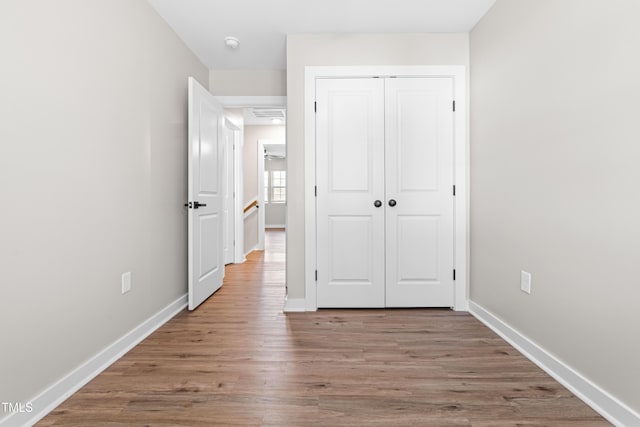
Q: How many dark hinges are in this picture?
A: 6